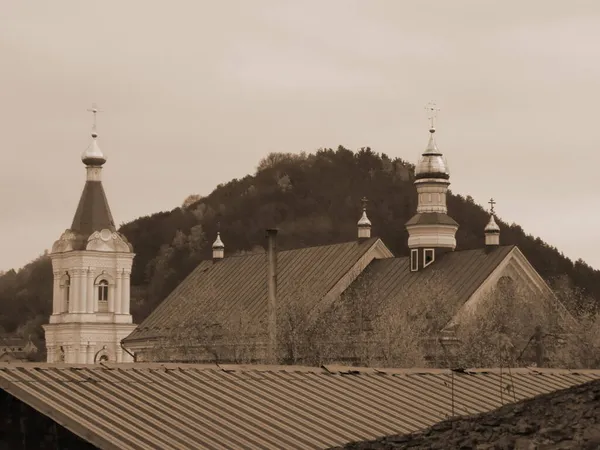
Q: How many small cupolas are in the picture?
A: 3